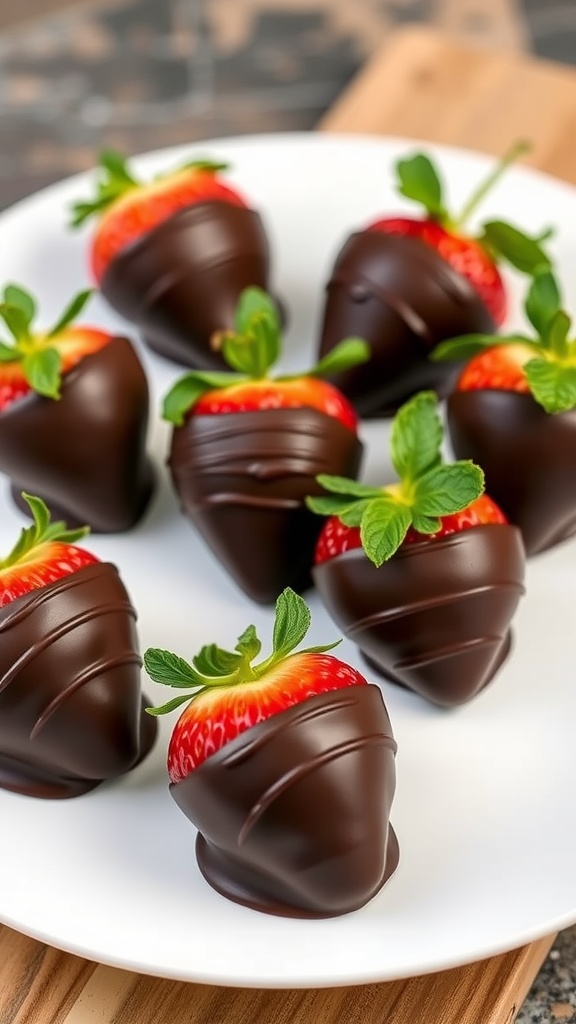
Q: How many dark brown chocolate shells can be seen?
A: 8